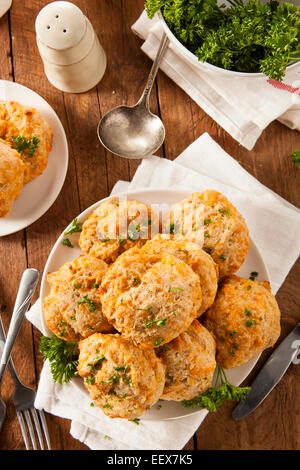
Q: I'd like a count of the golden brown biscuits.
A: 10